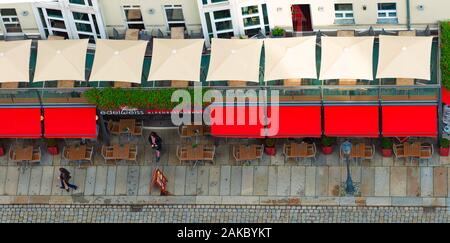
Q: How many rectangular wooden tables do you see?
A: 10